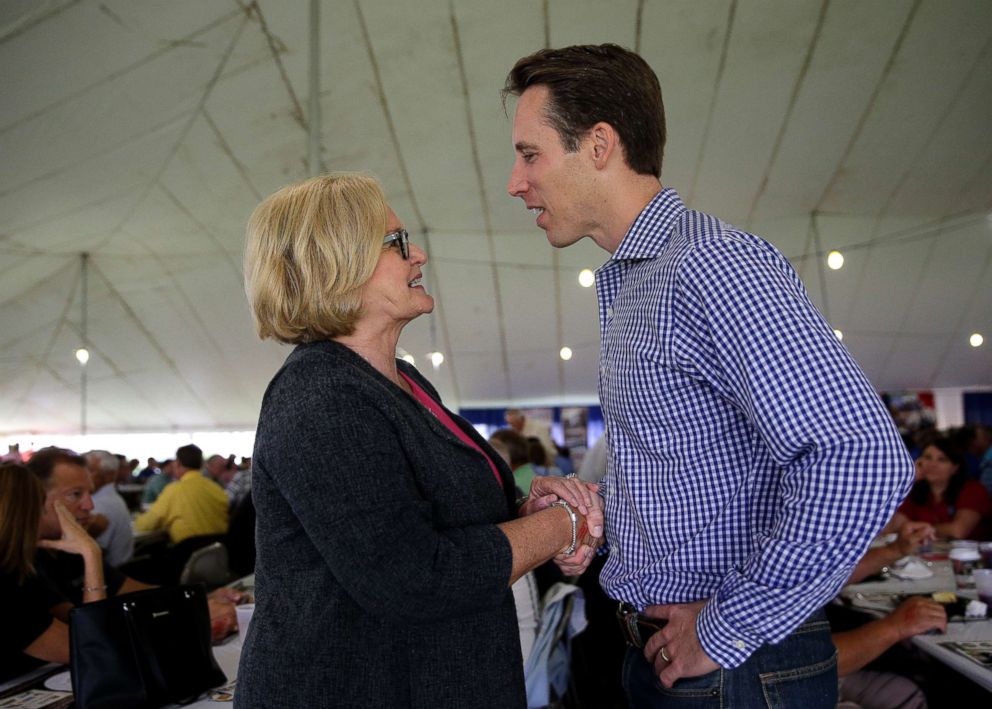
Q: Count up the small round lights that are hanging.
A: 8